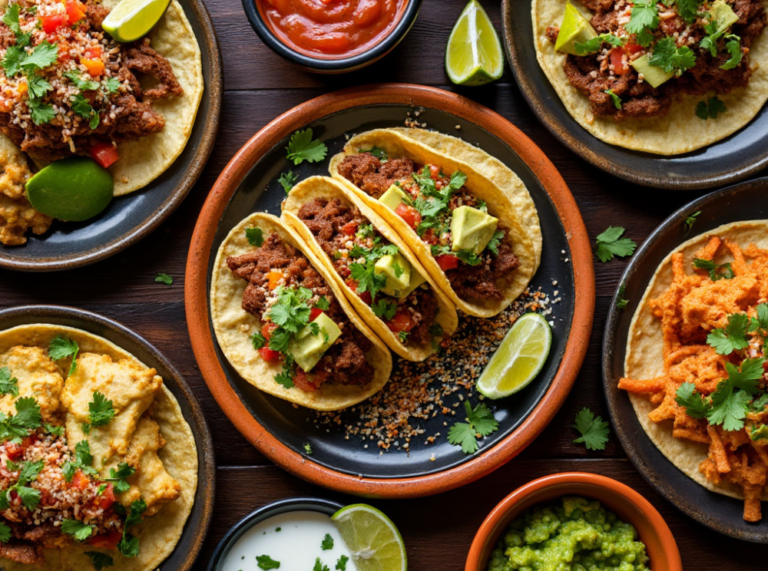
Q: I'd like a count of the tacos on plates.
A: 7